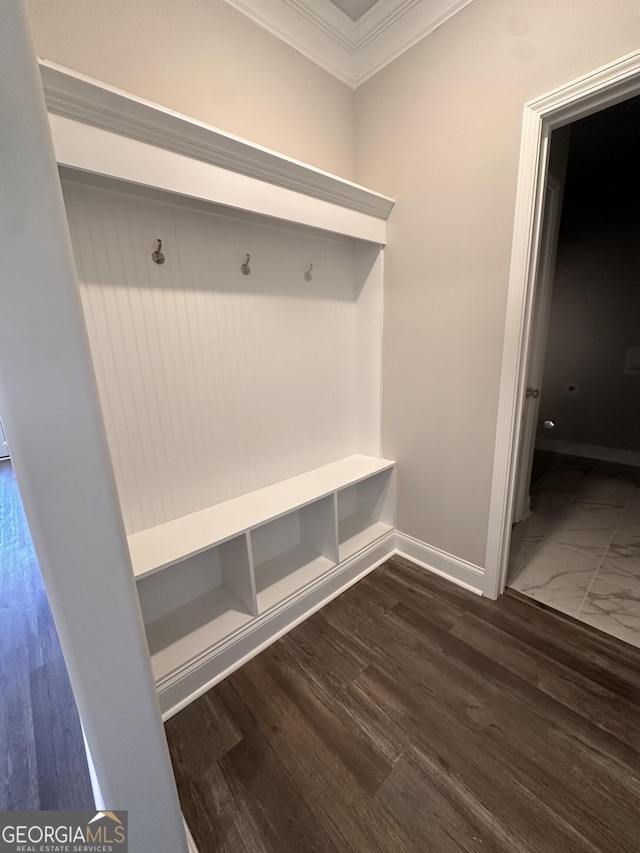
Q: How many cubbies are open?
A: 3